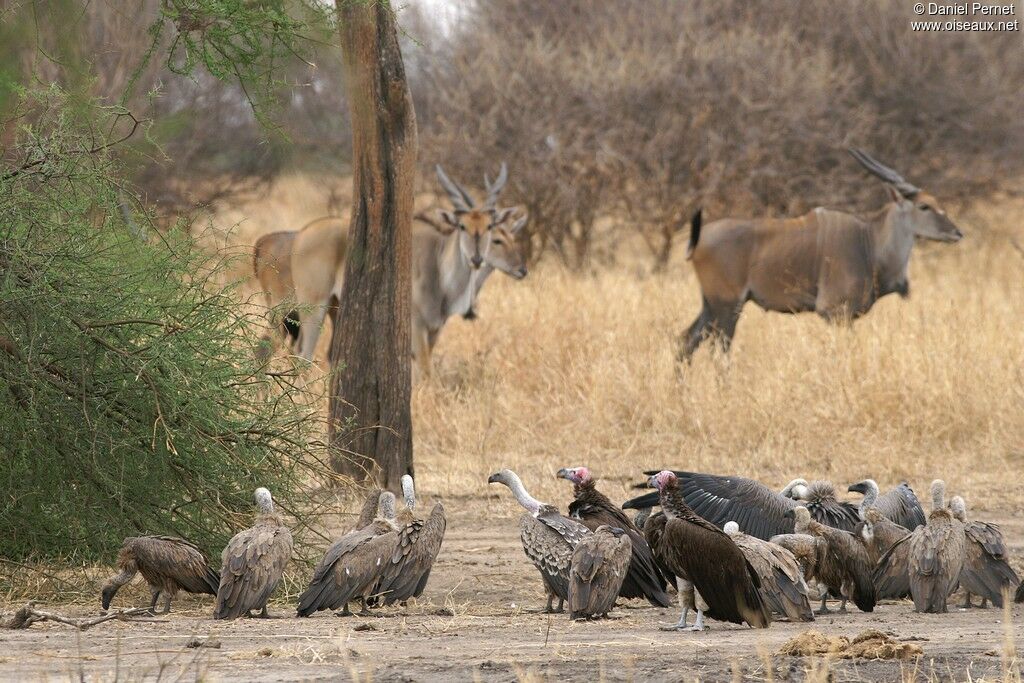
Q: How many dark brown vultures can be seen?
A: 2